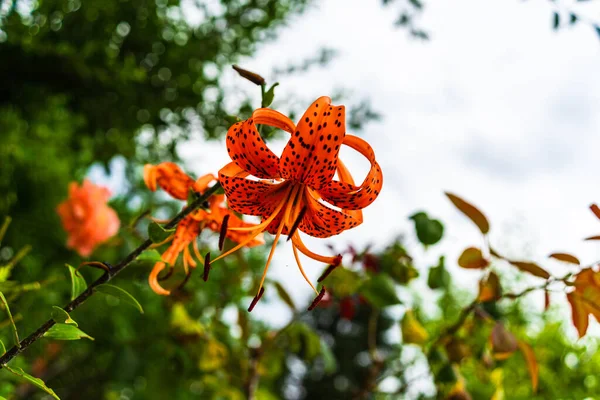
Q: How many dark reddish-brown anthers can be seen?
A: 6